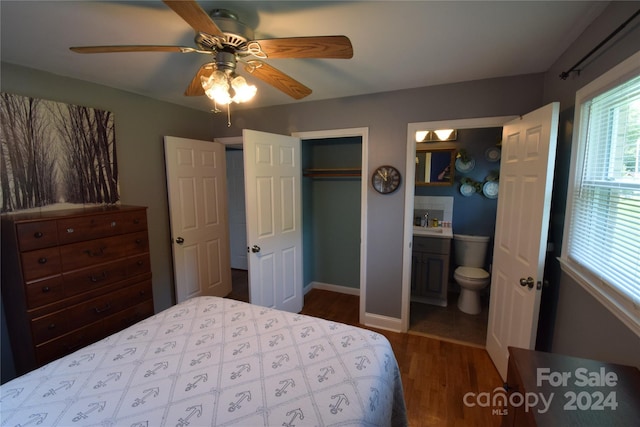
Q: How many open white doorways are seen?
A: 3